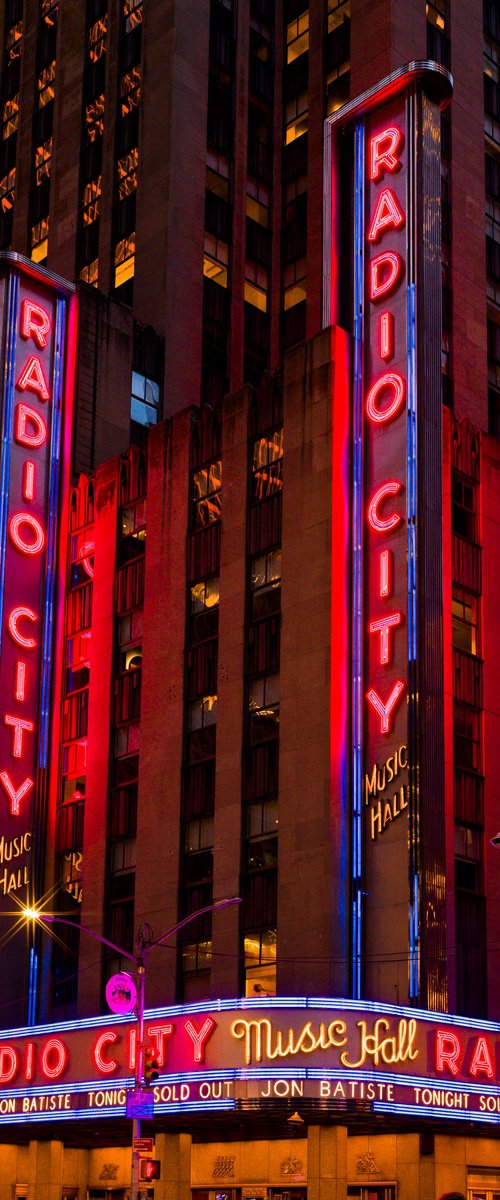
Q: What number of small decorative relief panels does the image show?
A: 4